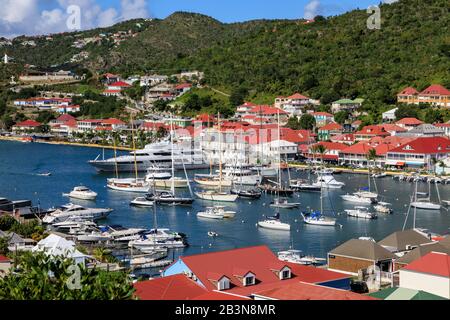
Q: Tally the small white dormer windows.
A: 3